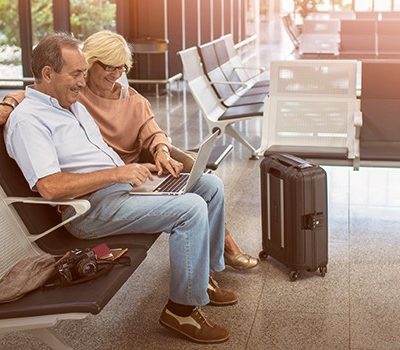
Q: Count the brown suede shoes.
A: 2